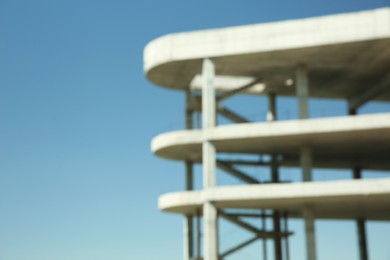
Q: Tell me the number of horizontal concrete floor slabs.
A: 3